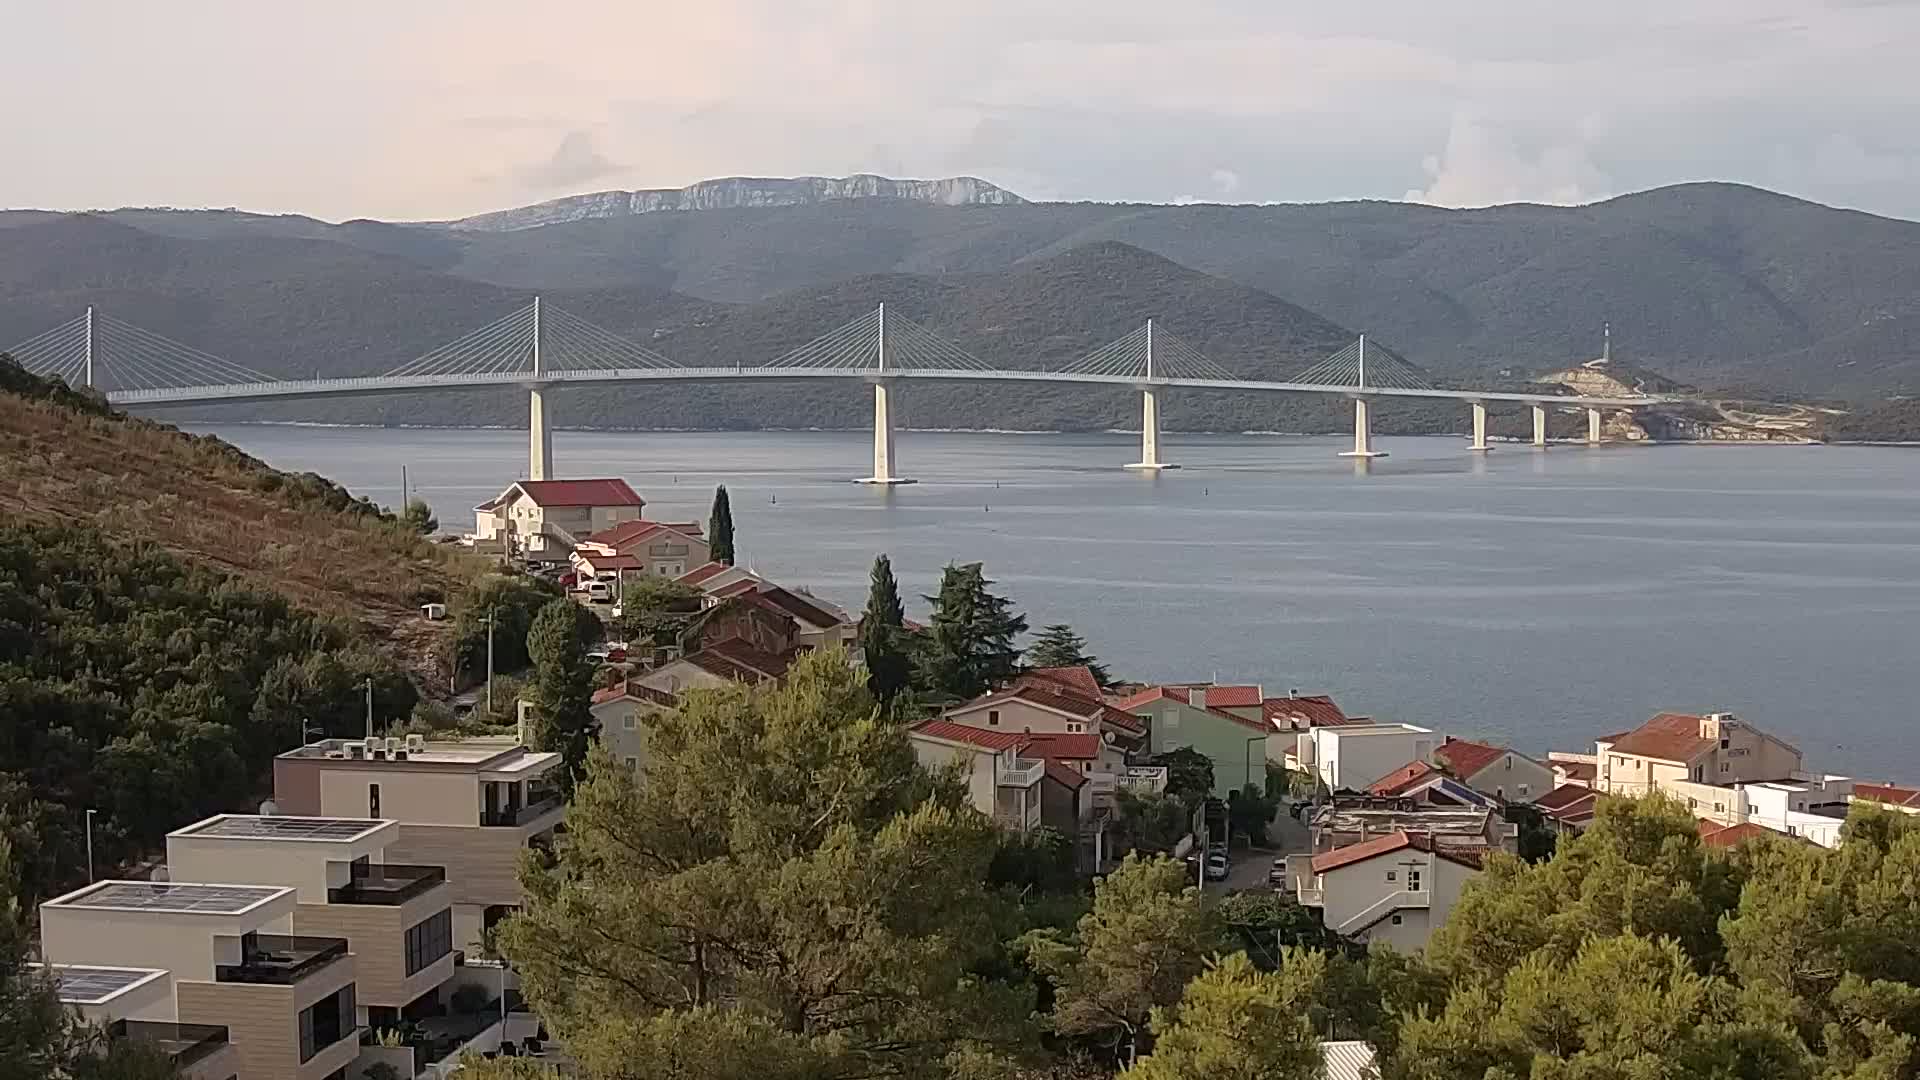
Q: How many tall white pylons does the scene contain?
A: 5